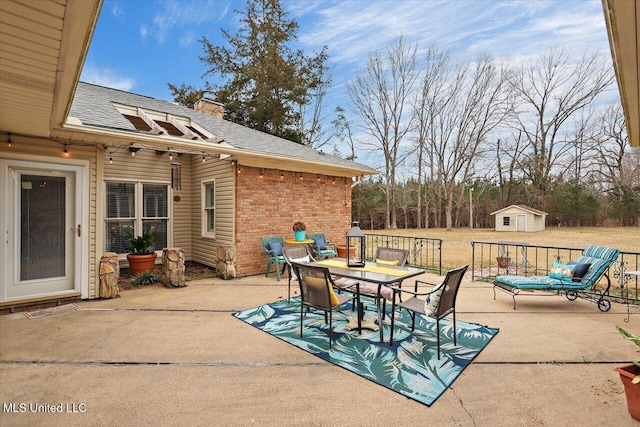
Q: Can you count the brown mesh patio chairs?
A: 4